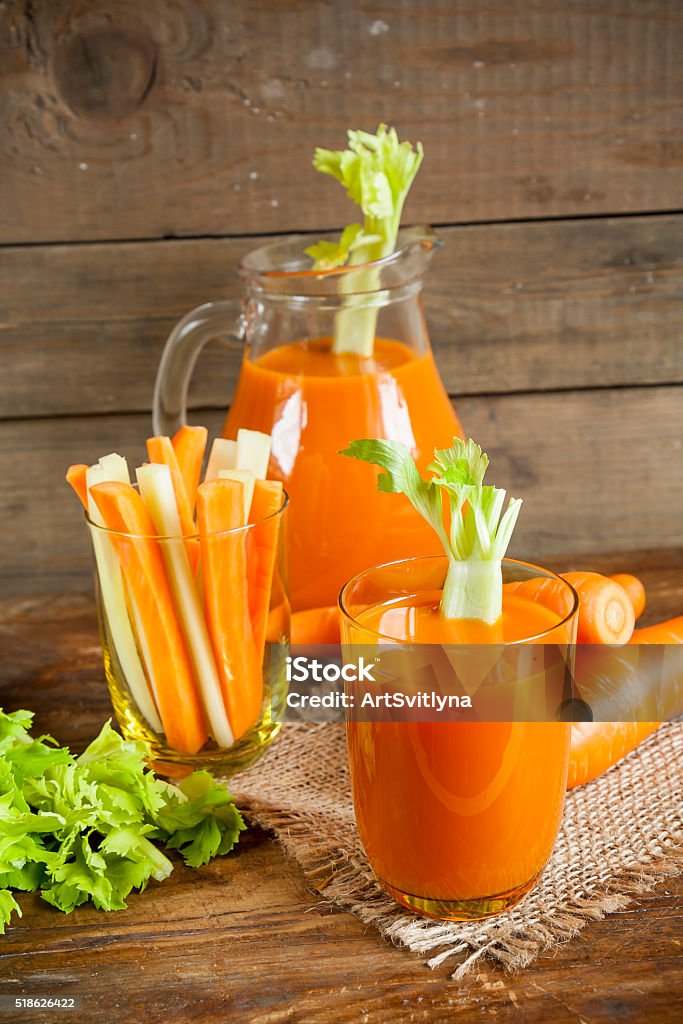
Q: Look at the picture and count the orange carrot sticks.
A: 6